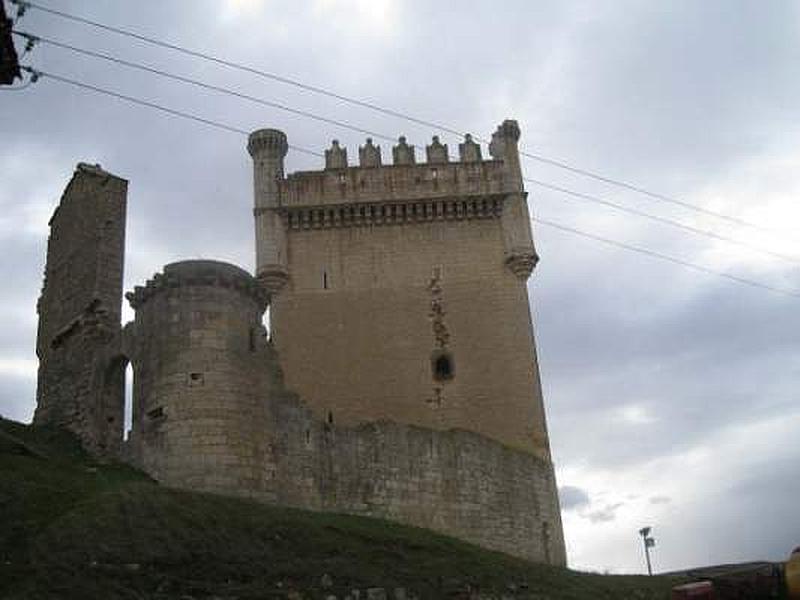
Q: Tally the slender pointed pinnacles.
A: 5